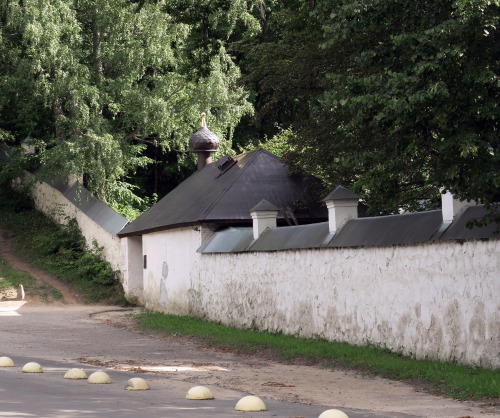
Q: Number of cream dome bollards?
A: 8